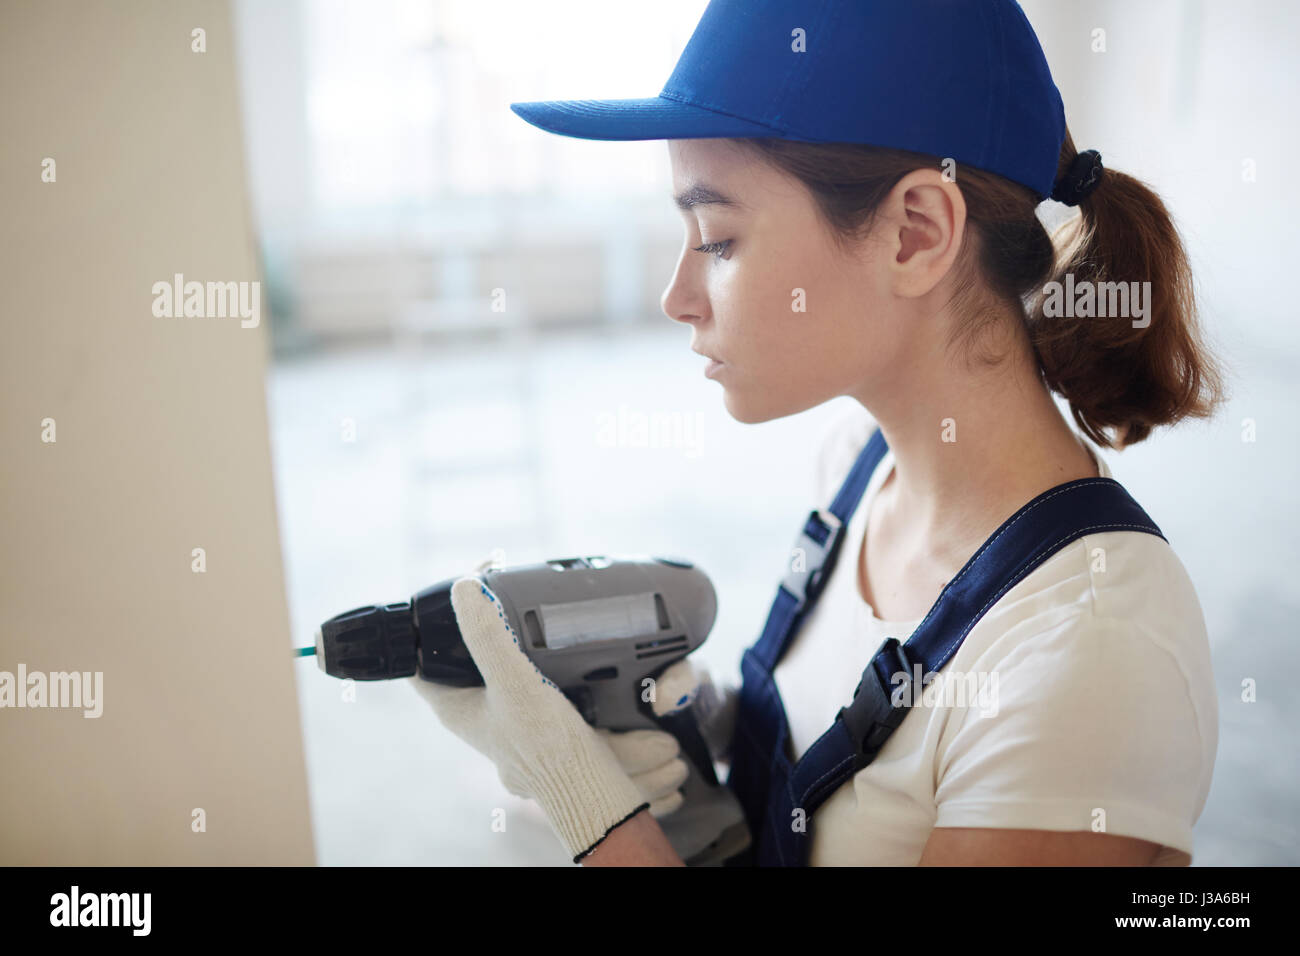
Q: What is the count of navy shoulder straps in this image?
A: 2